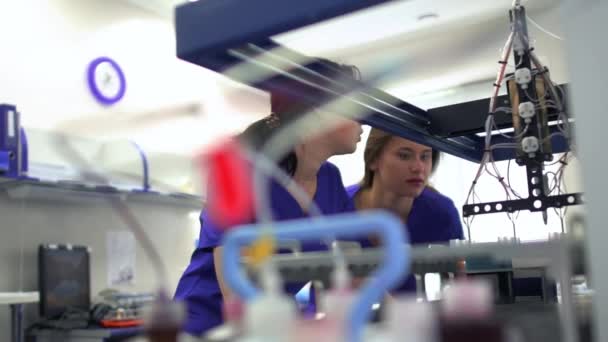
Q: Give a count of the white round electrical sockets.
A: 3